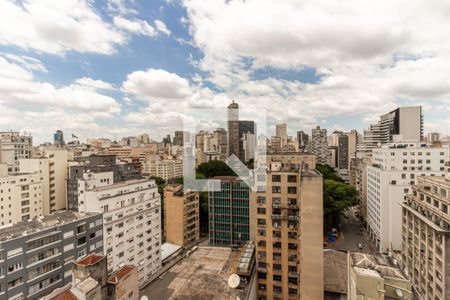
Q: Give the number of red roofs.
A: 3